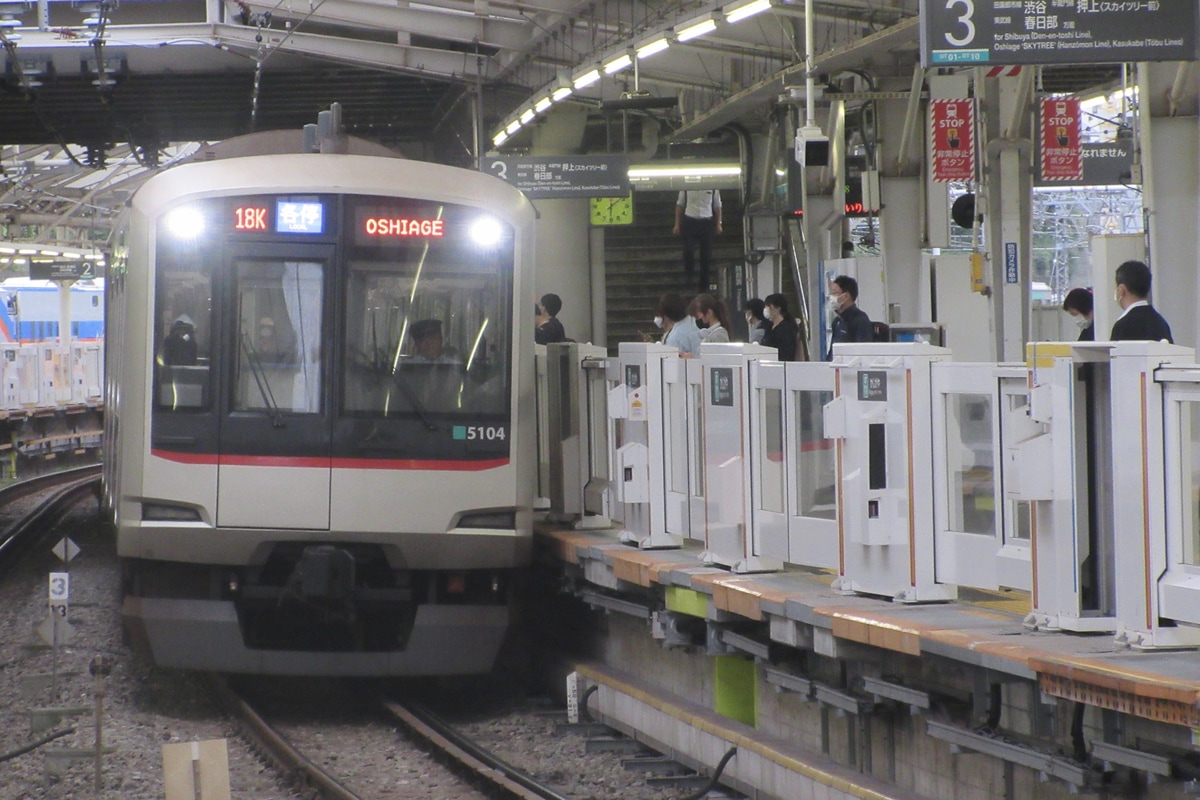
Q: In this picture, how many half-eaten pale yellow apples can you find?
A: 0